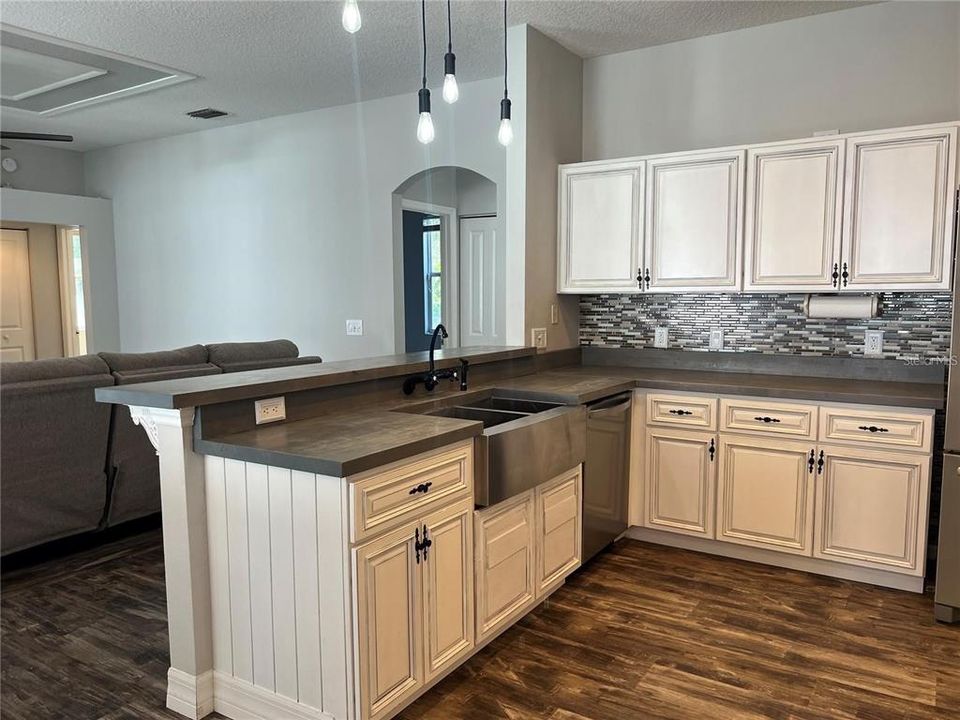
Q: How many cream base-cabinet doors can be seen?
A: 7